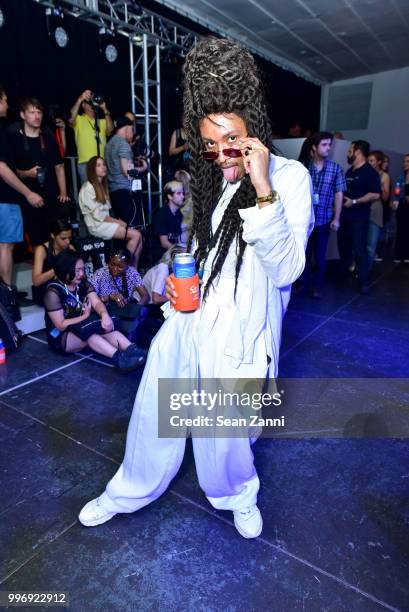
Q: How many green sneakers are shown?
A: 0